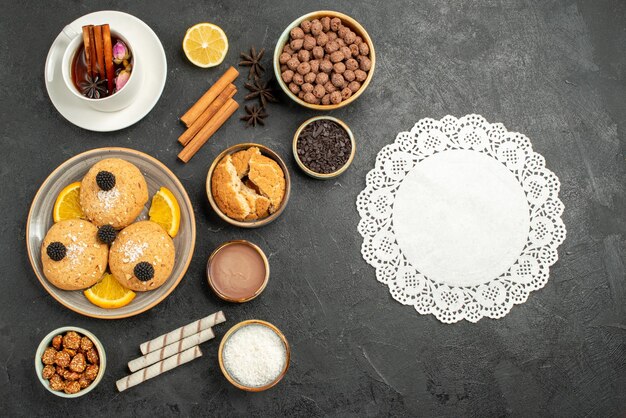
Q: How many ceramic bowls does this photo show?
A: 6